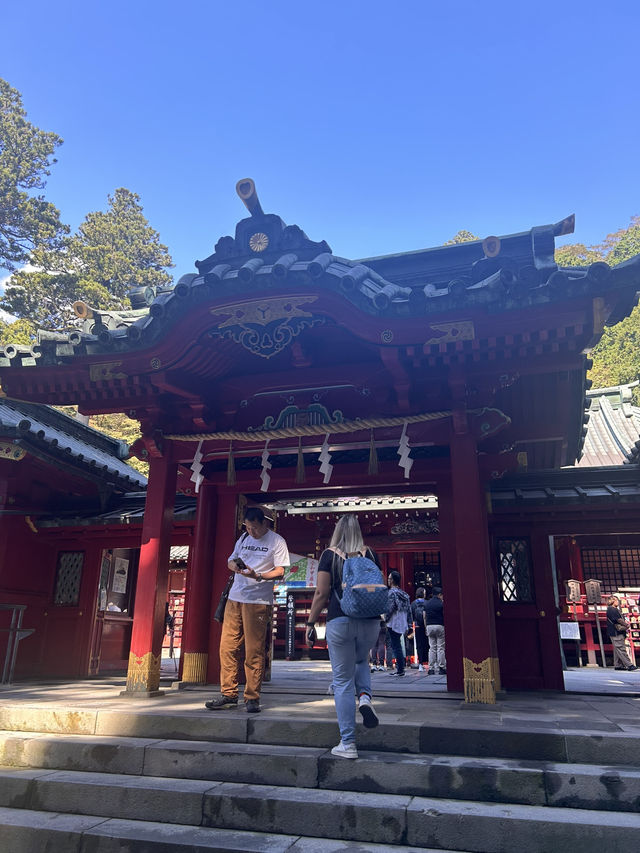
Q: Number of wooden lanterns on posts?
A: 2